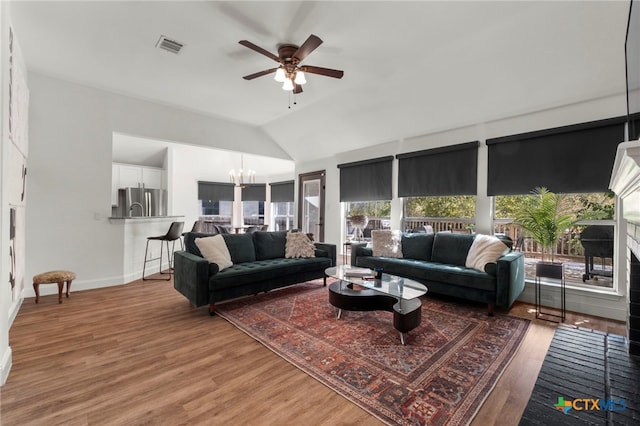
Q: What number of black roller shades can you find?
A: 6